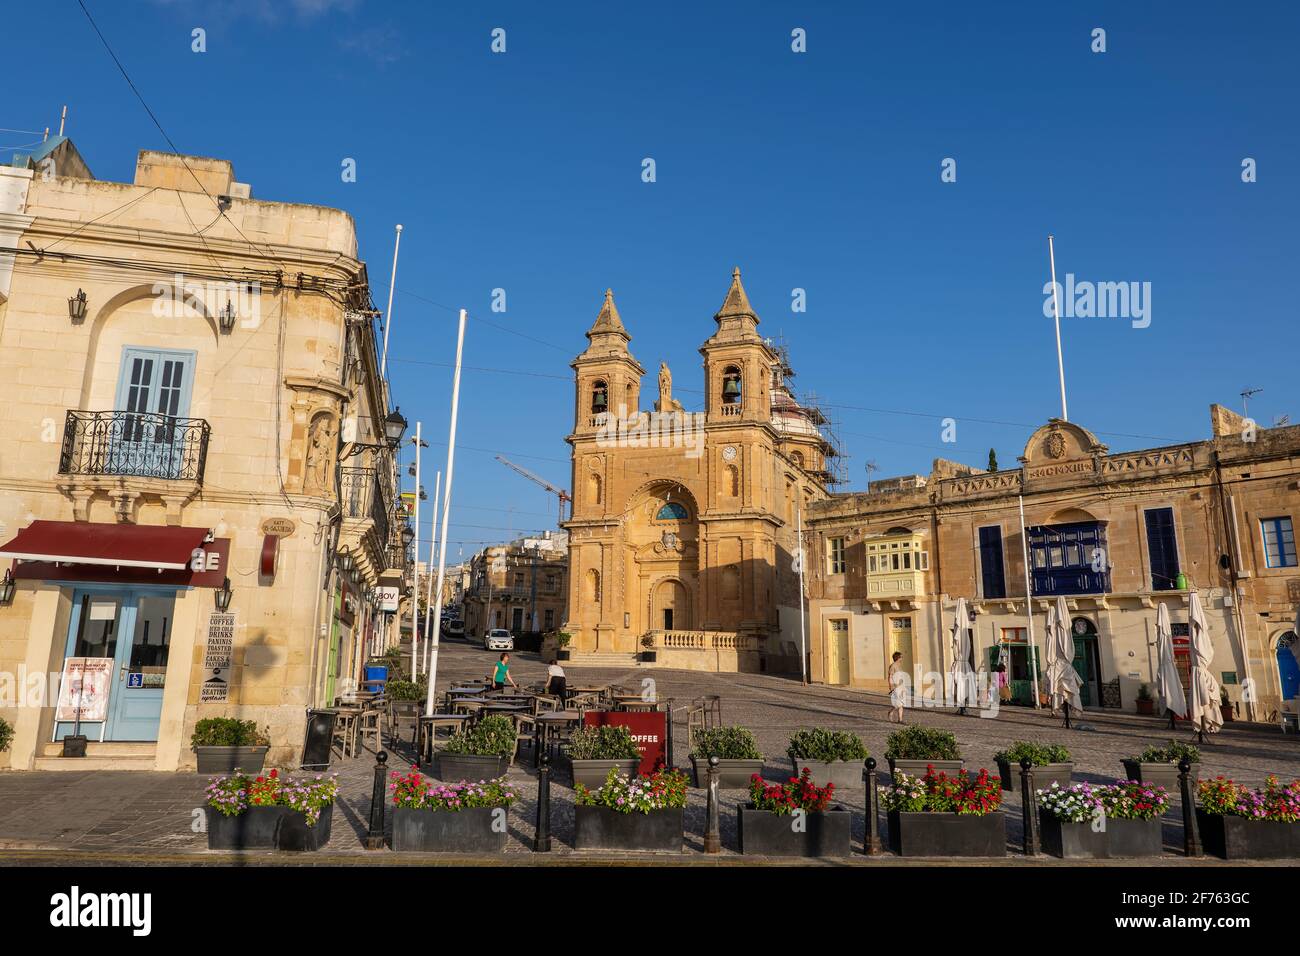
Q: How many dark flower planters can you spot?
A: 7